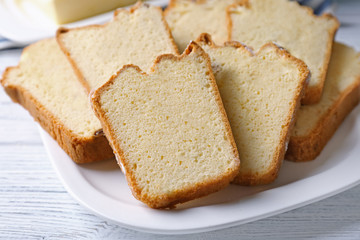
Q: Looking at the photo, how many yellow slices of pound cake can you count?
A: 7